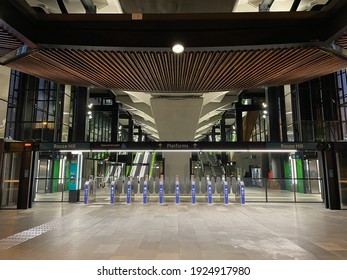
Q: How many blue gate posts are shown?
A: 10